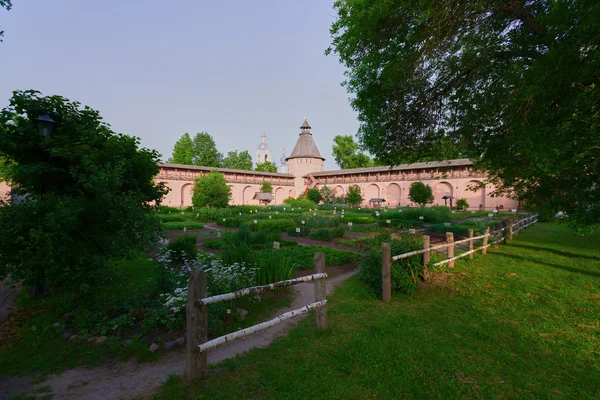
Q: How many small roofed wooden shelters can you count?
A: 3